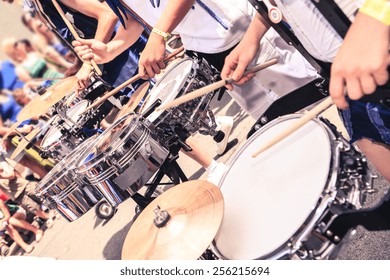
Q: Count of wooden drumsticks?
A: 4